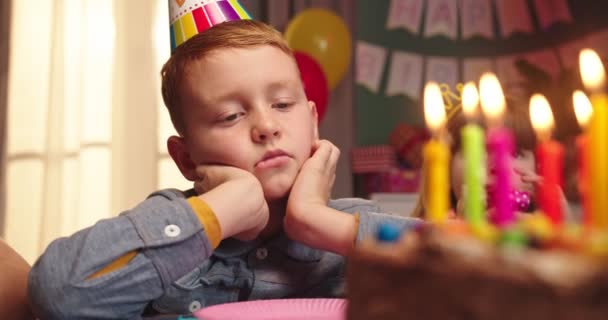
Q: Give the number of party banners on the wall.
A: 2